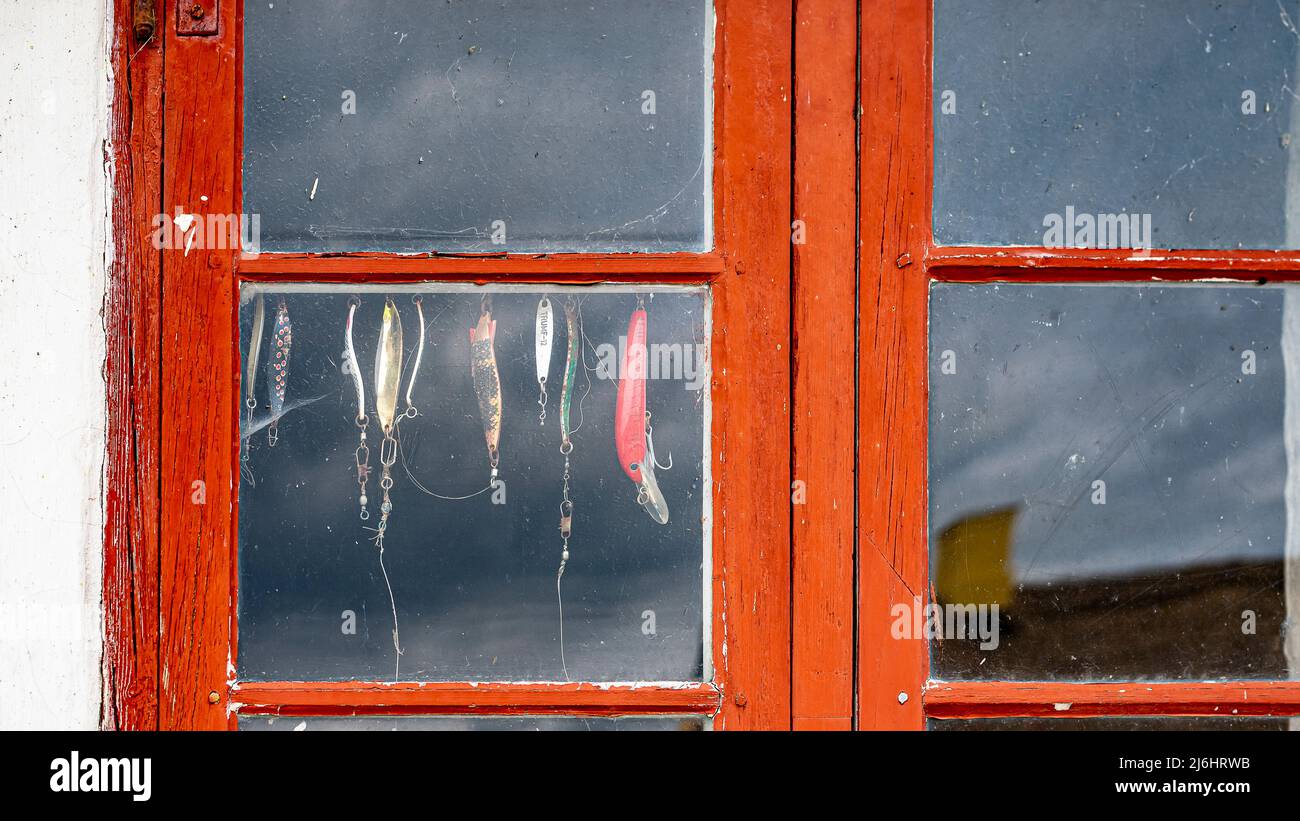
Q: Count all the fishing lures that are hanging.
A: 9